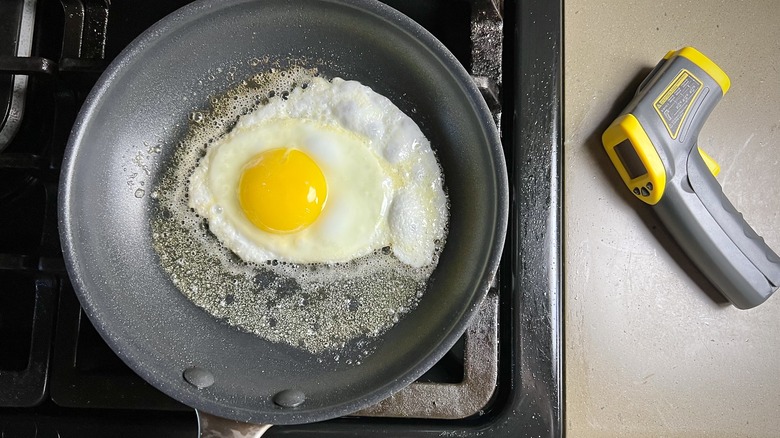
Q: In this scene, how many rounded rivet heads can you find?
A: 2